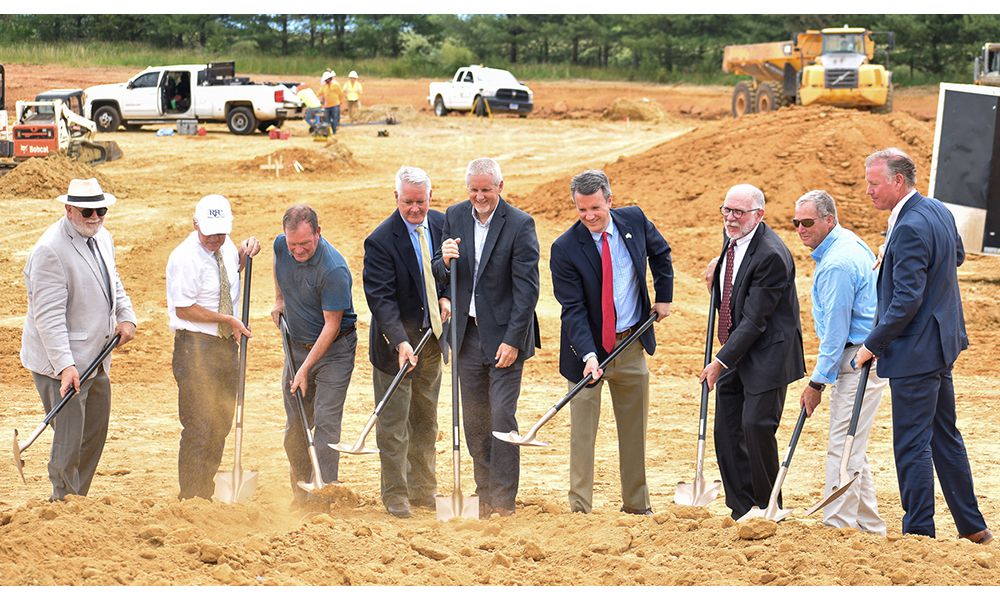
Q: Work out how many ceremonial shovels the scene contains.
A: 9